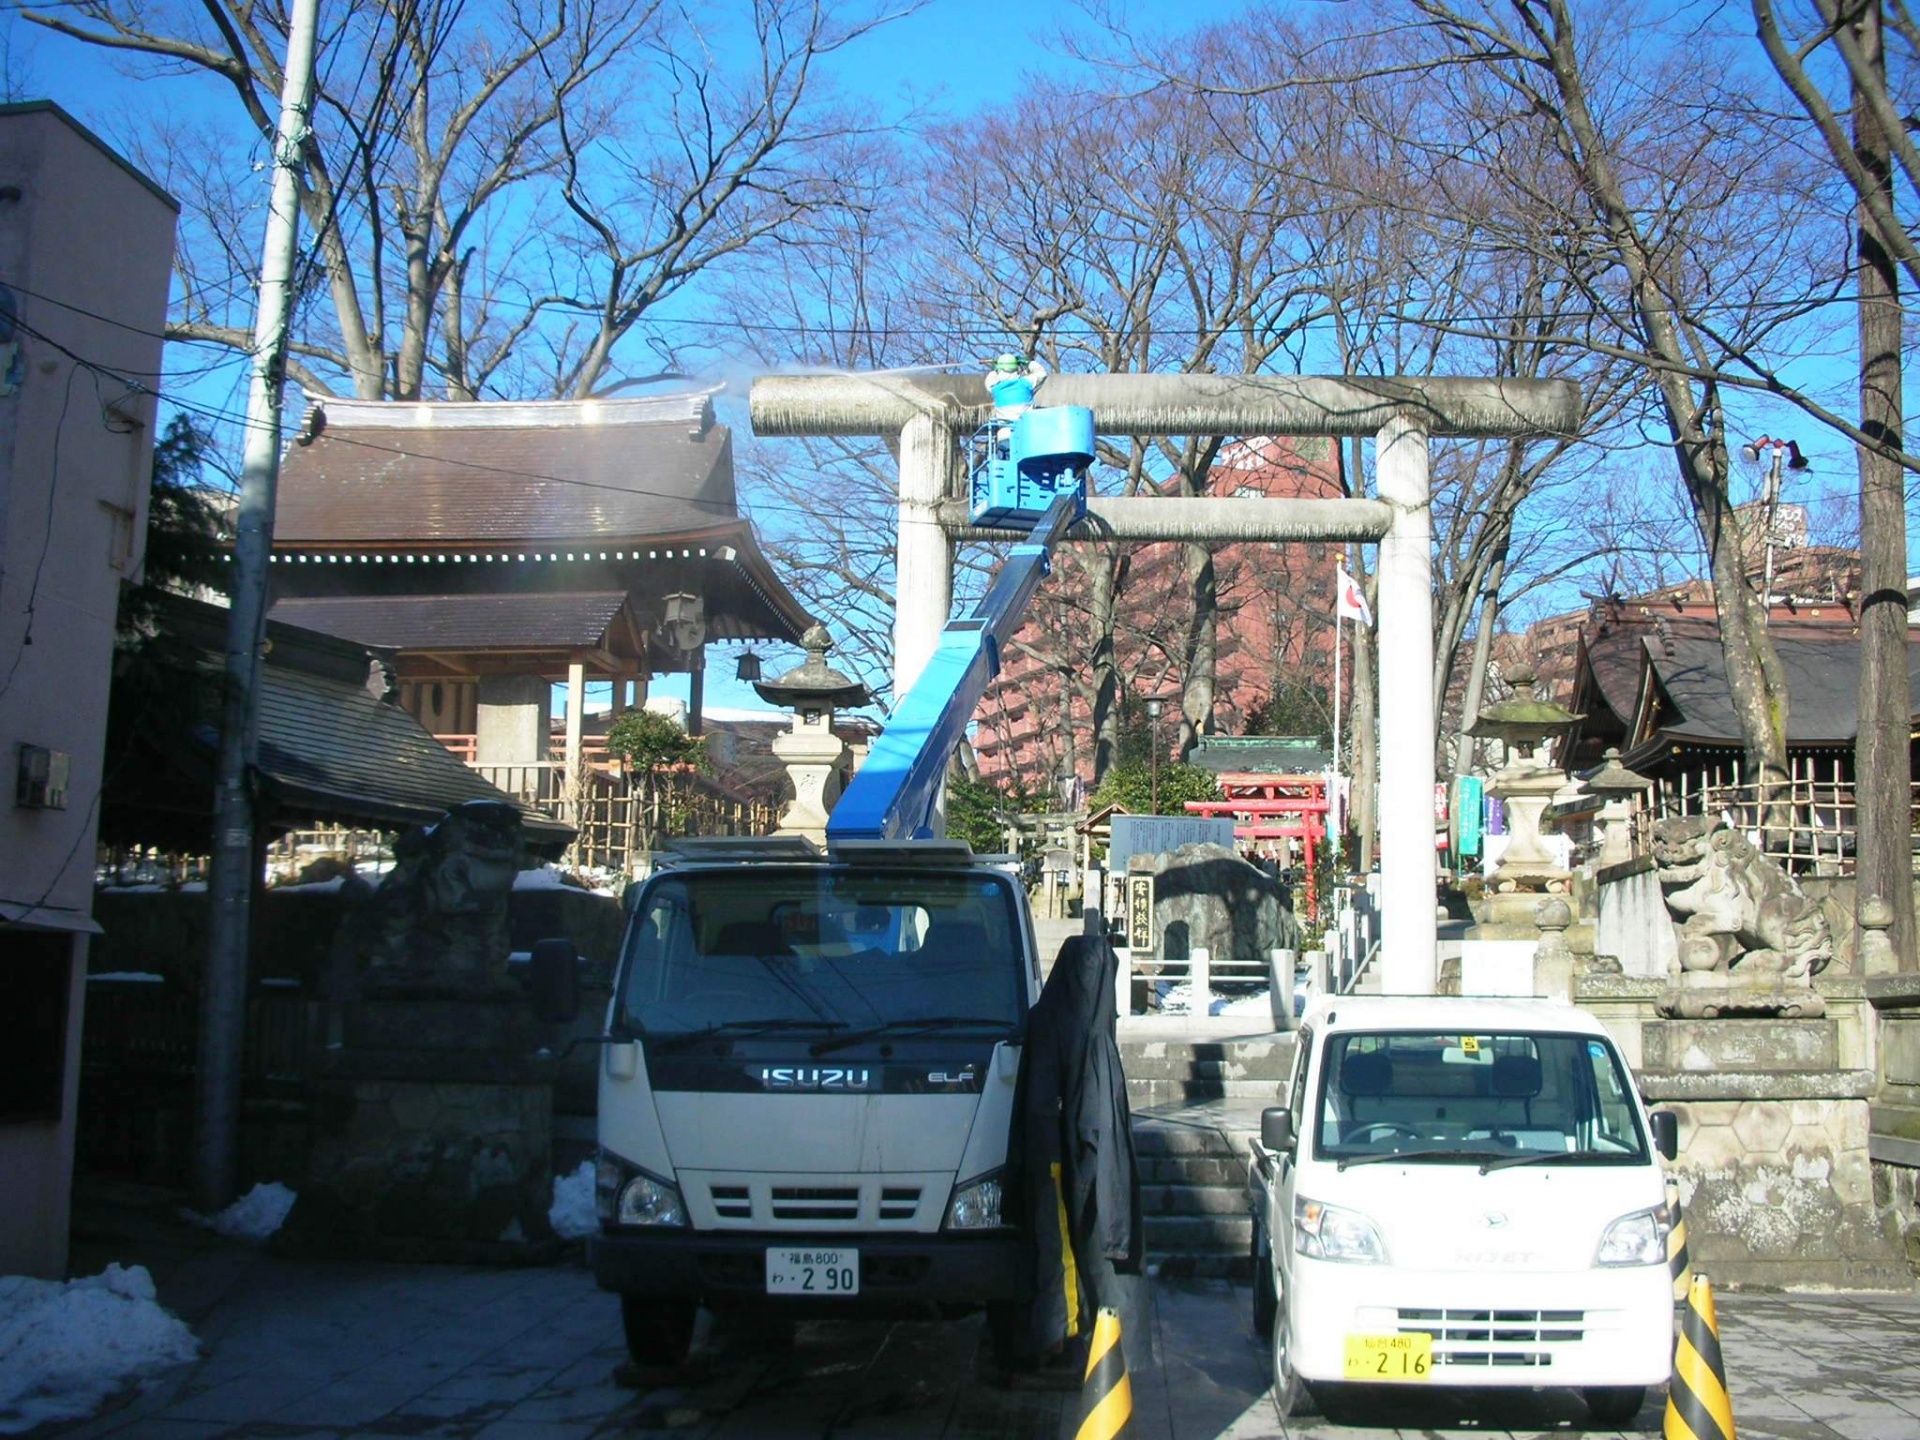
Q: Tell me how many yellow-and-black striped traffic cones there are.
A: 3